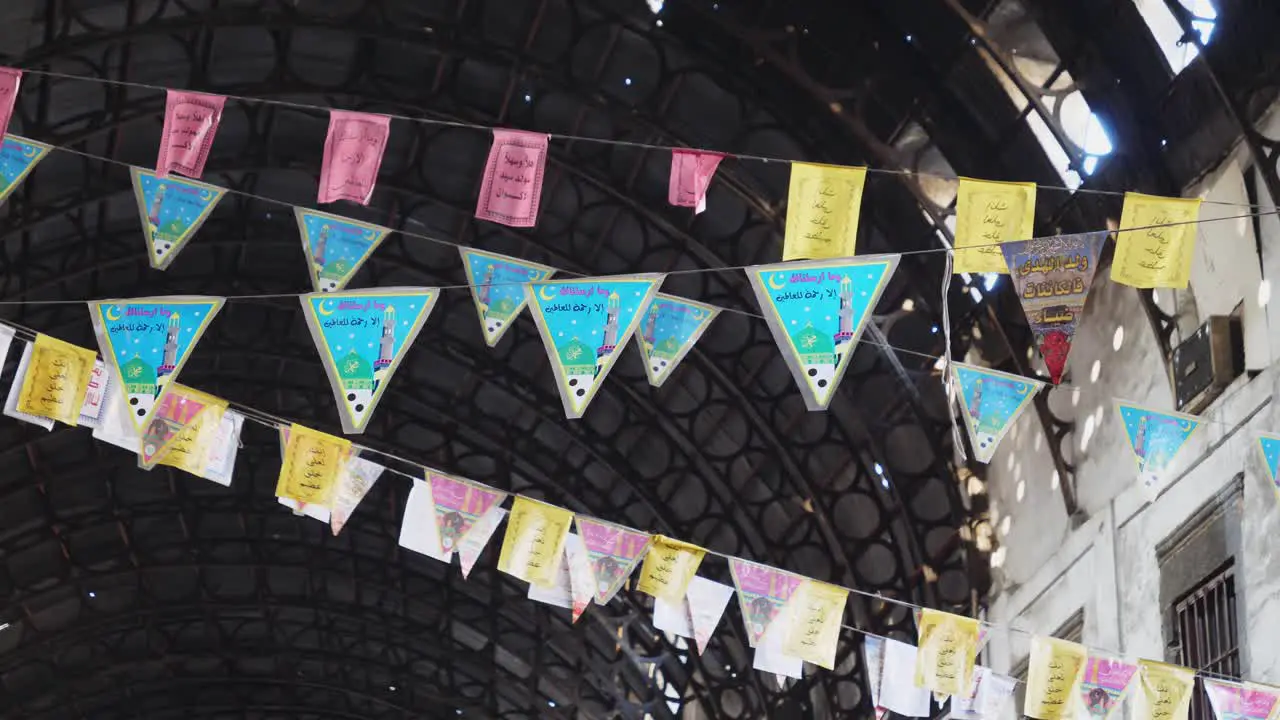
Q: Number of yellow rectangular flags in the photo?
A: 12